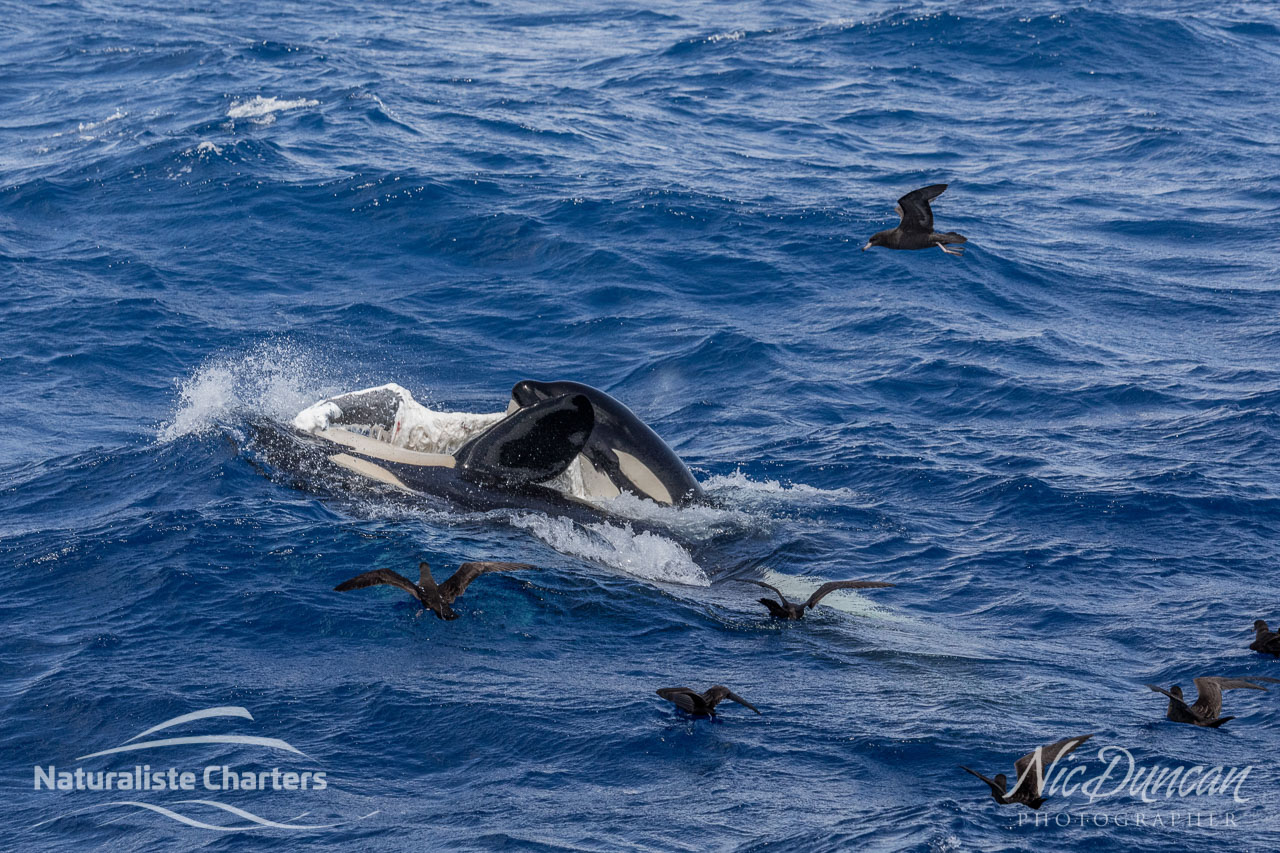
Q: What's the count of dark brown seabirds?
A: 7